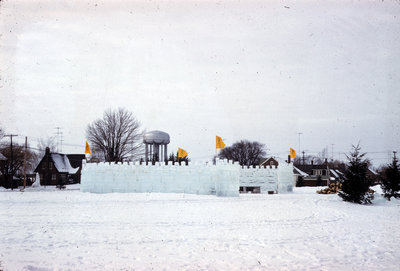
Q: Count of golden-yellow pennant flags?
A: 4